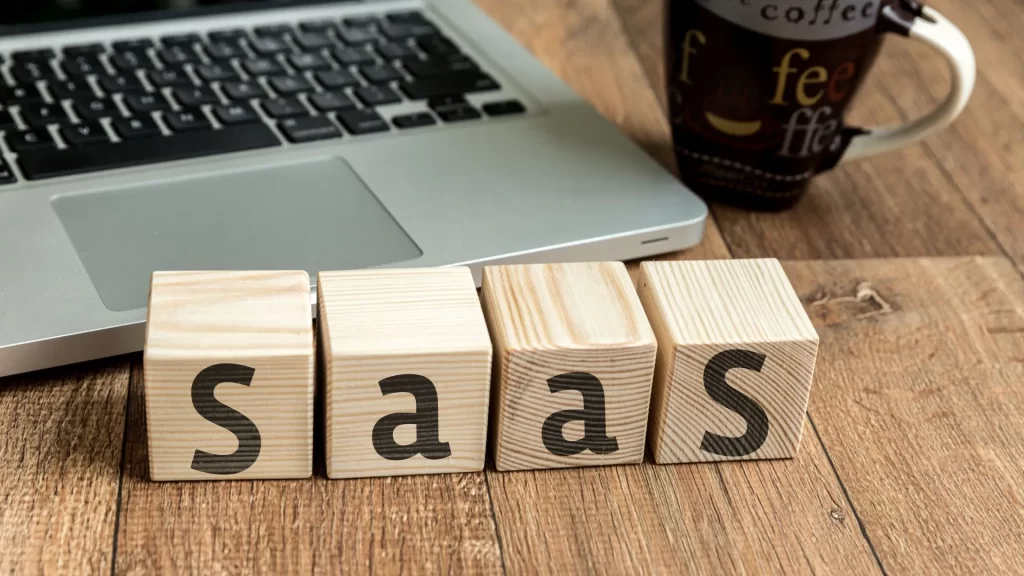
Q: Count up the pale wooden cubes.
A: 4